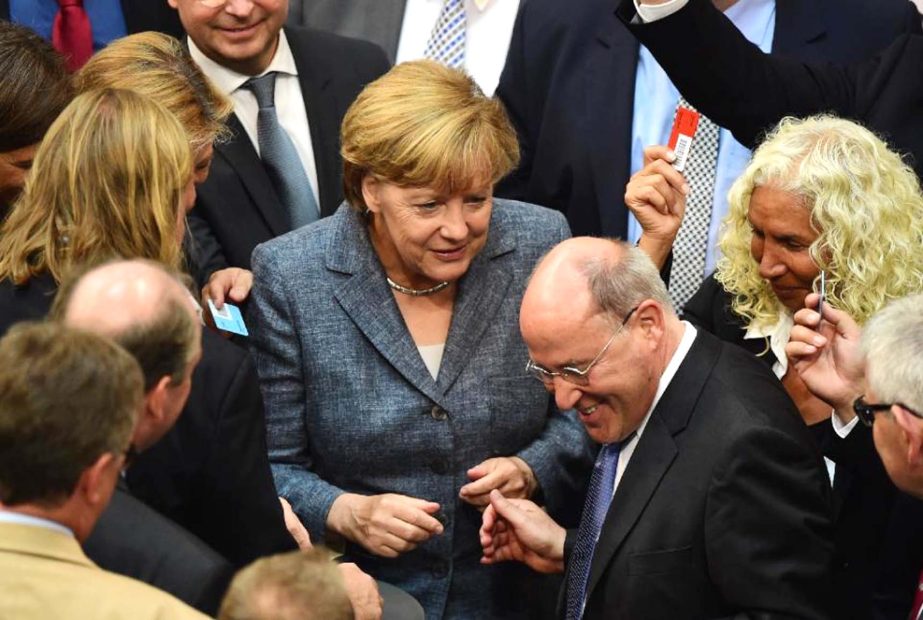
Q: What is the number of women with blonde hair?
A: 4